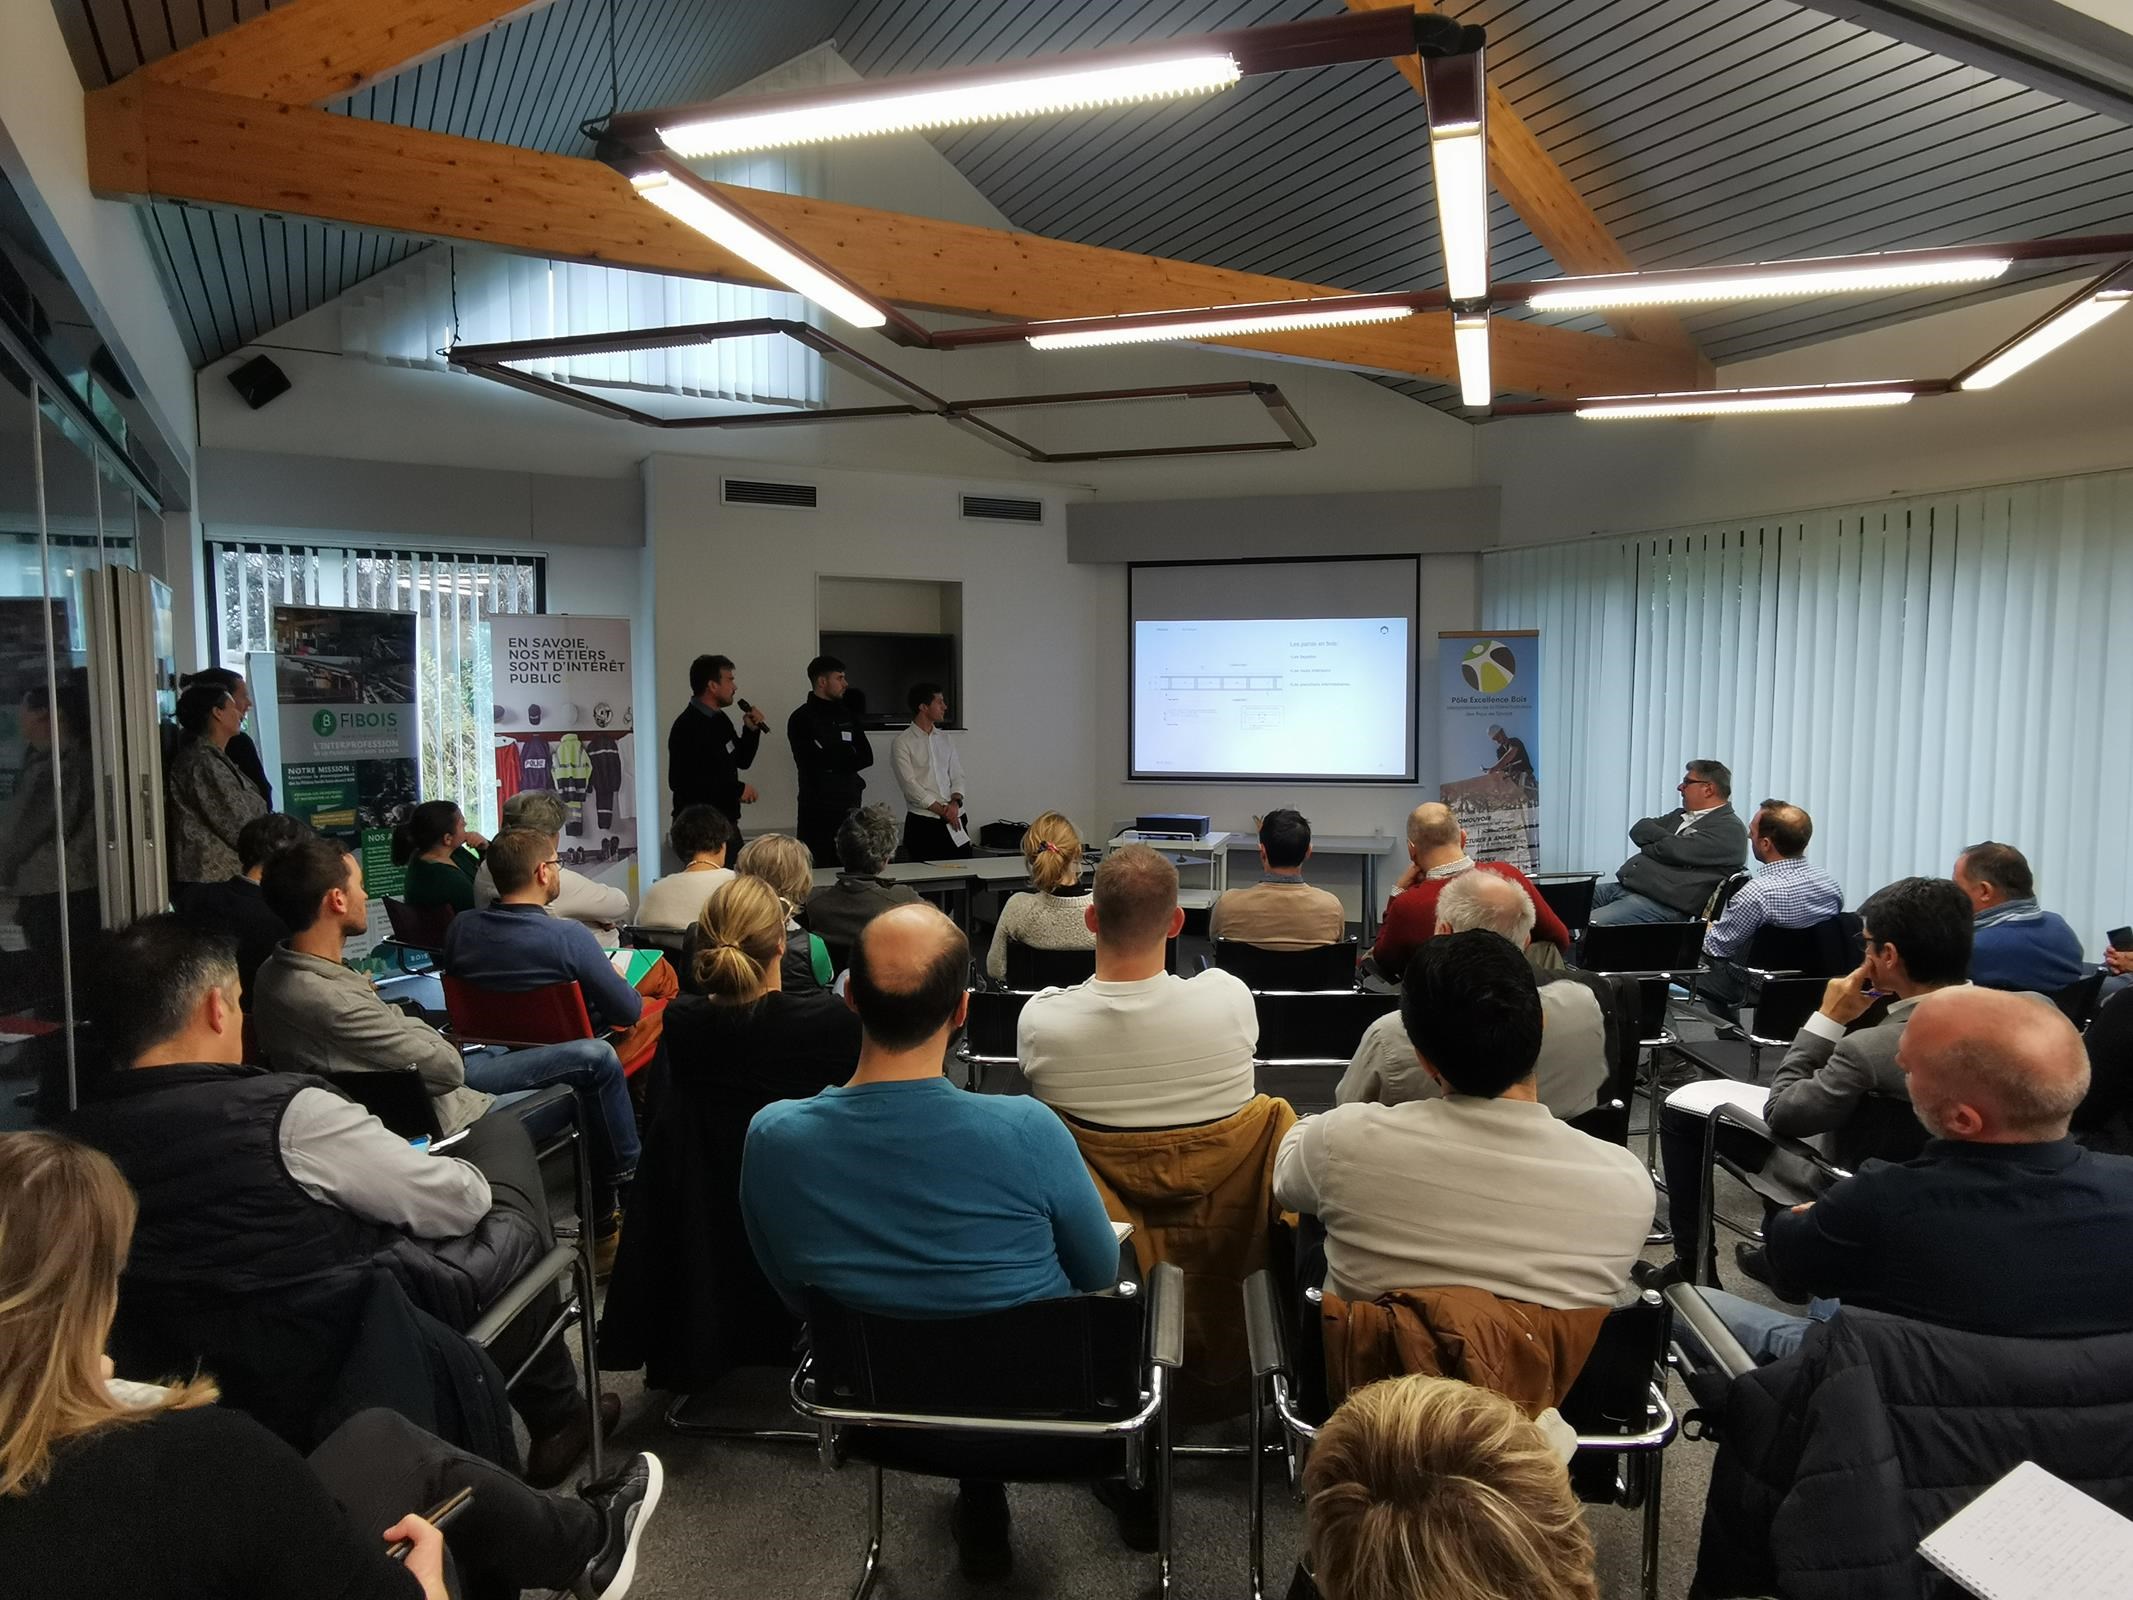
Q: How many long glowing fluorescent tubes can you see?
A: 8